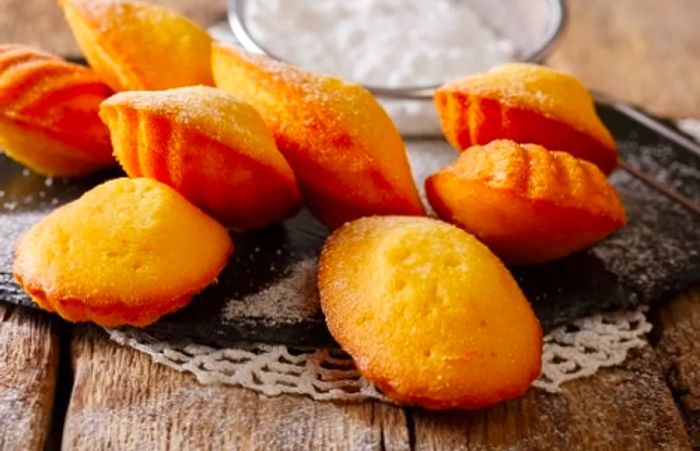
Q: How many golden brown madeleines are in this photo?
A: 8